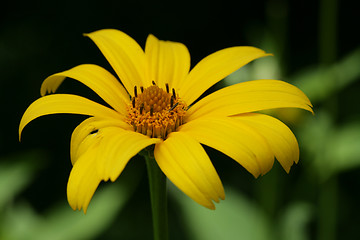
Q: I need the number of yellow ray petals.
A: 12